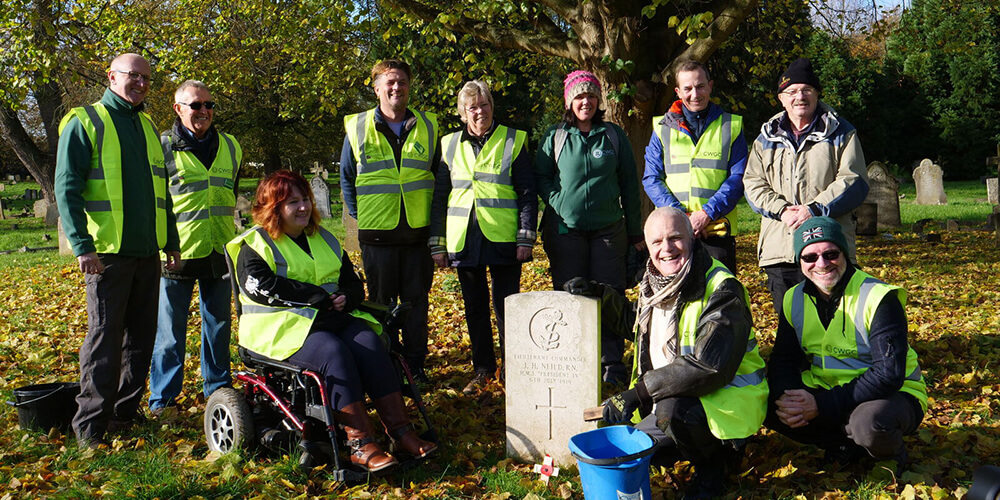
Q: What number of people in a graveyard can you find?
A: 10